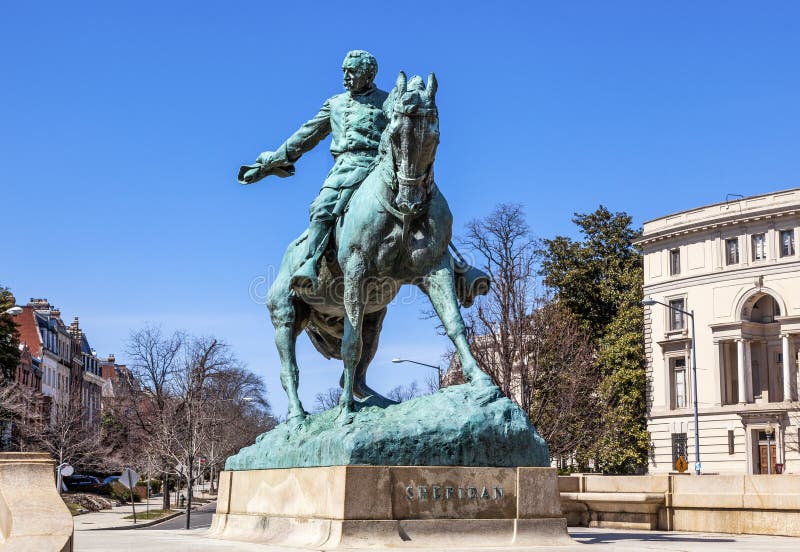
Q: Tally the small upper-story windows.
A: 4